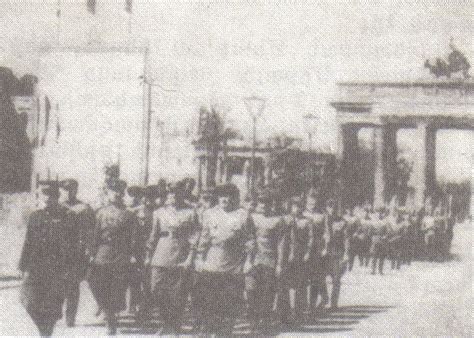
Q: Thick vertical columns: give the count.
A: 3